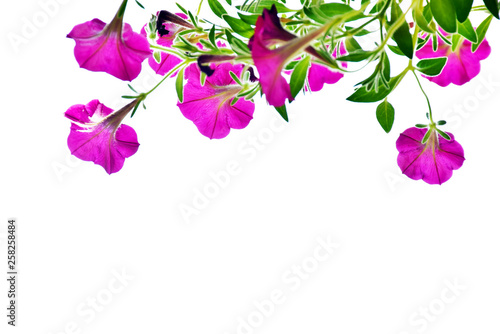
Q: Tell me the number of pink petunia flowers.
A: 8